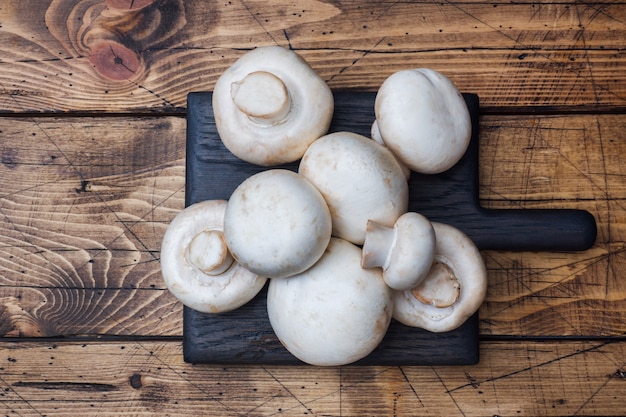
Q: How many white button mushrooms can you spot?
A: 8